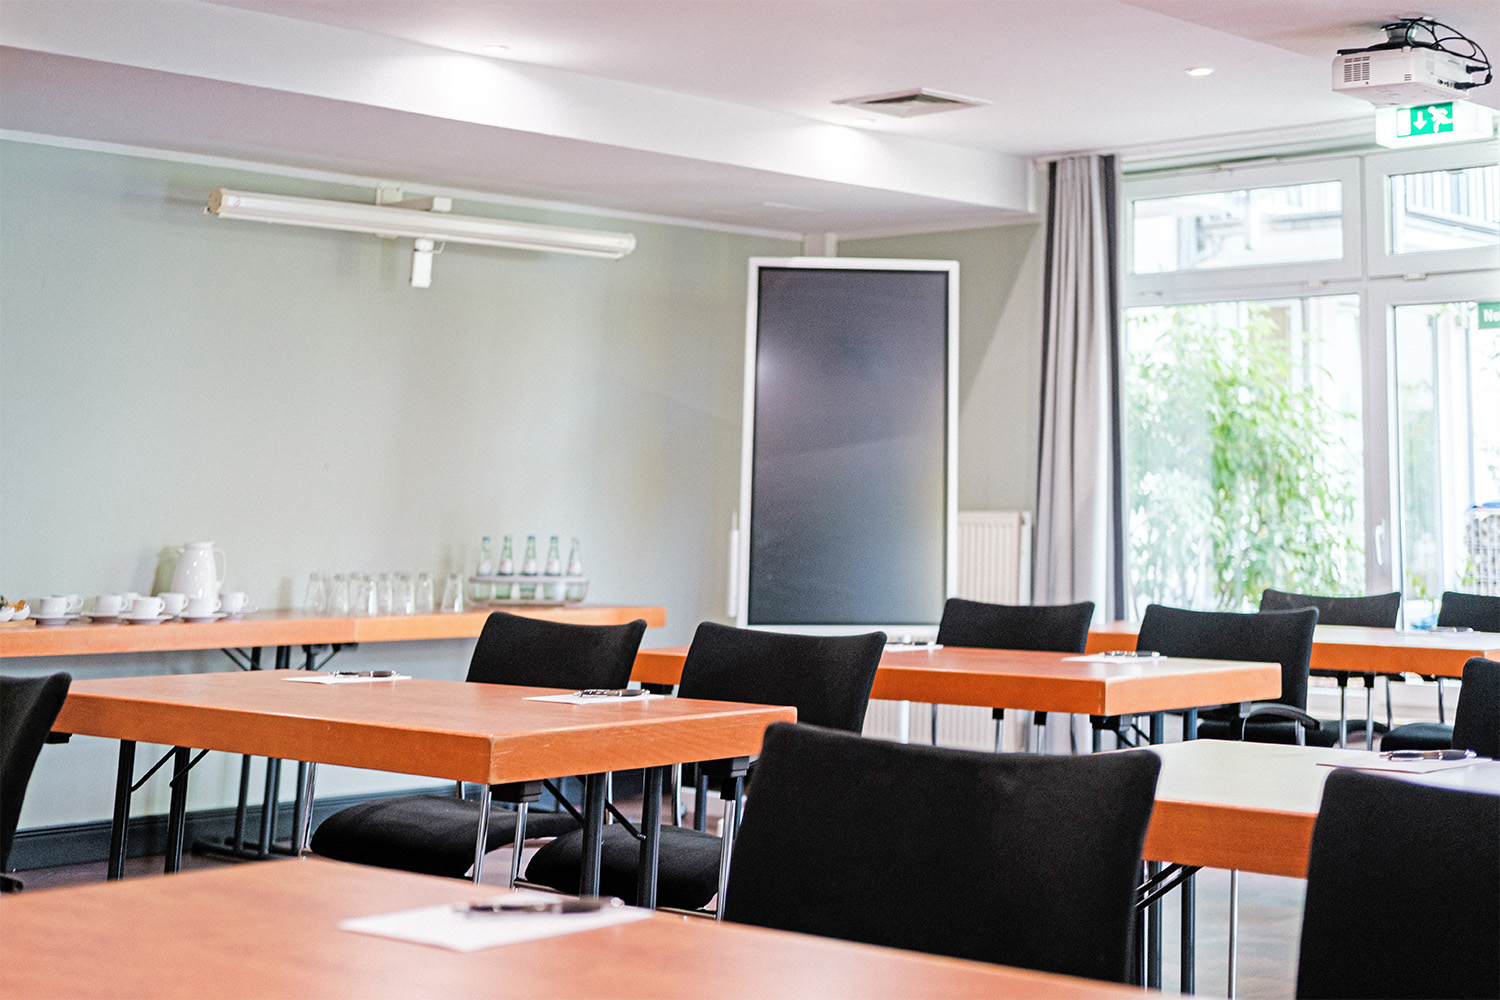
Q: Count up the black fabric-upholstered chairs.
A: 10